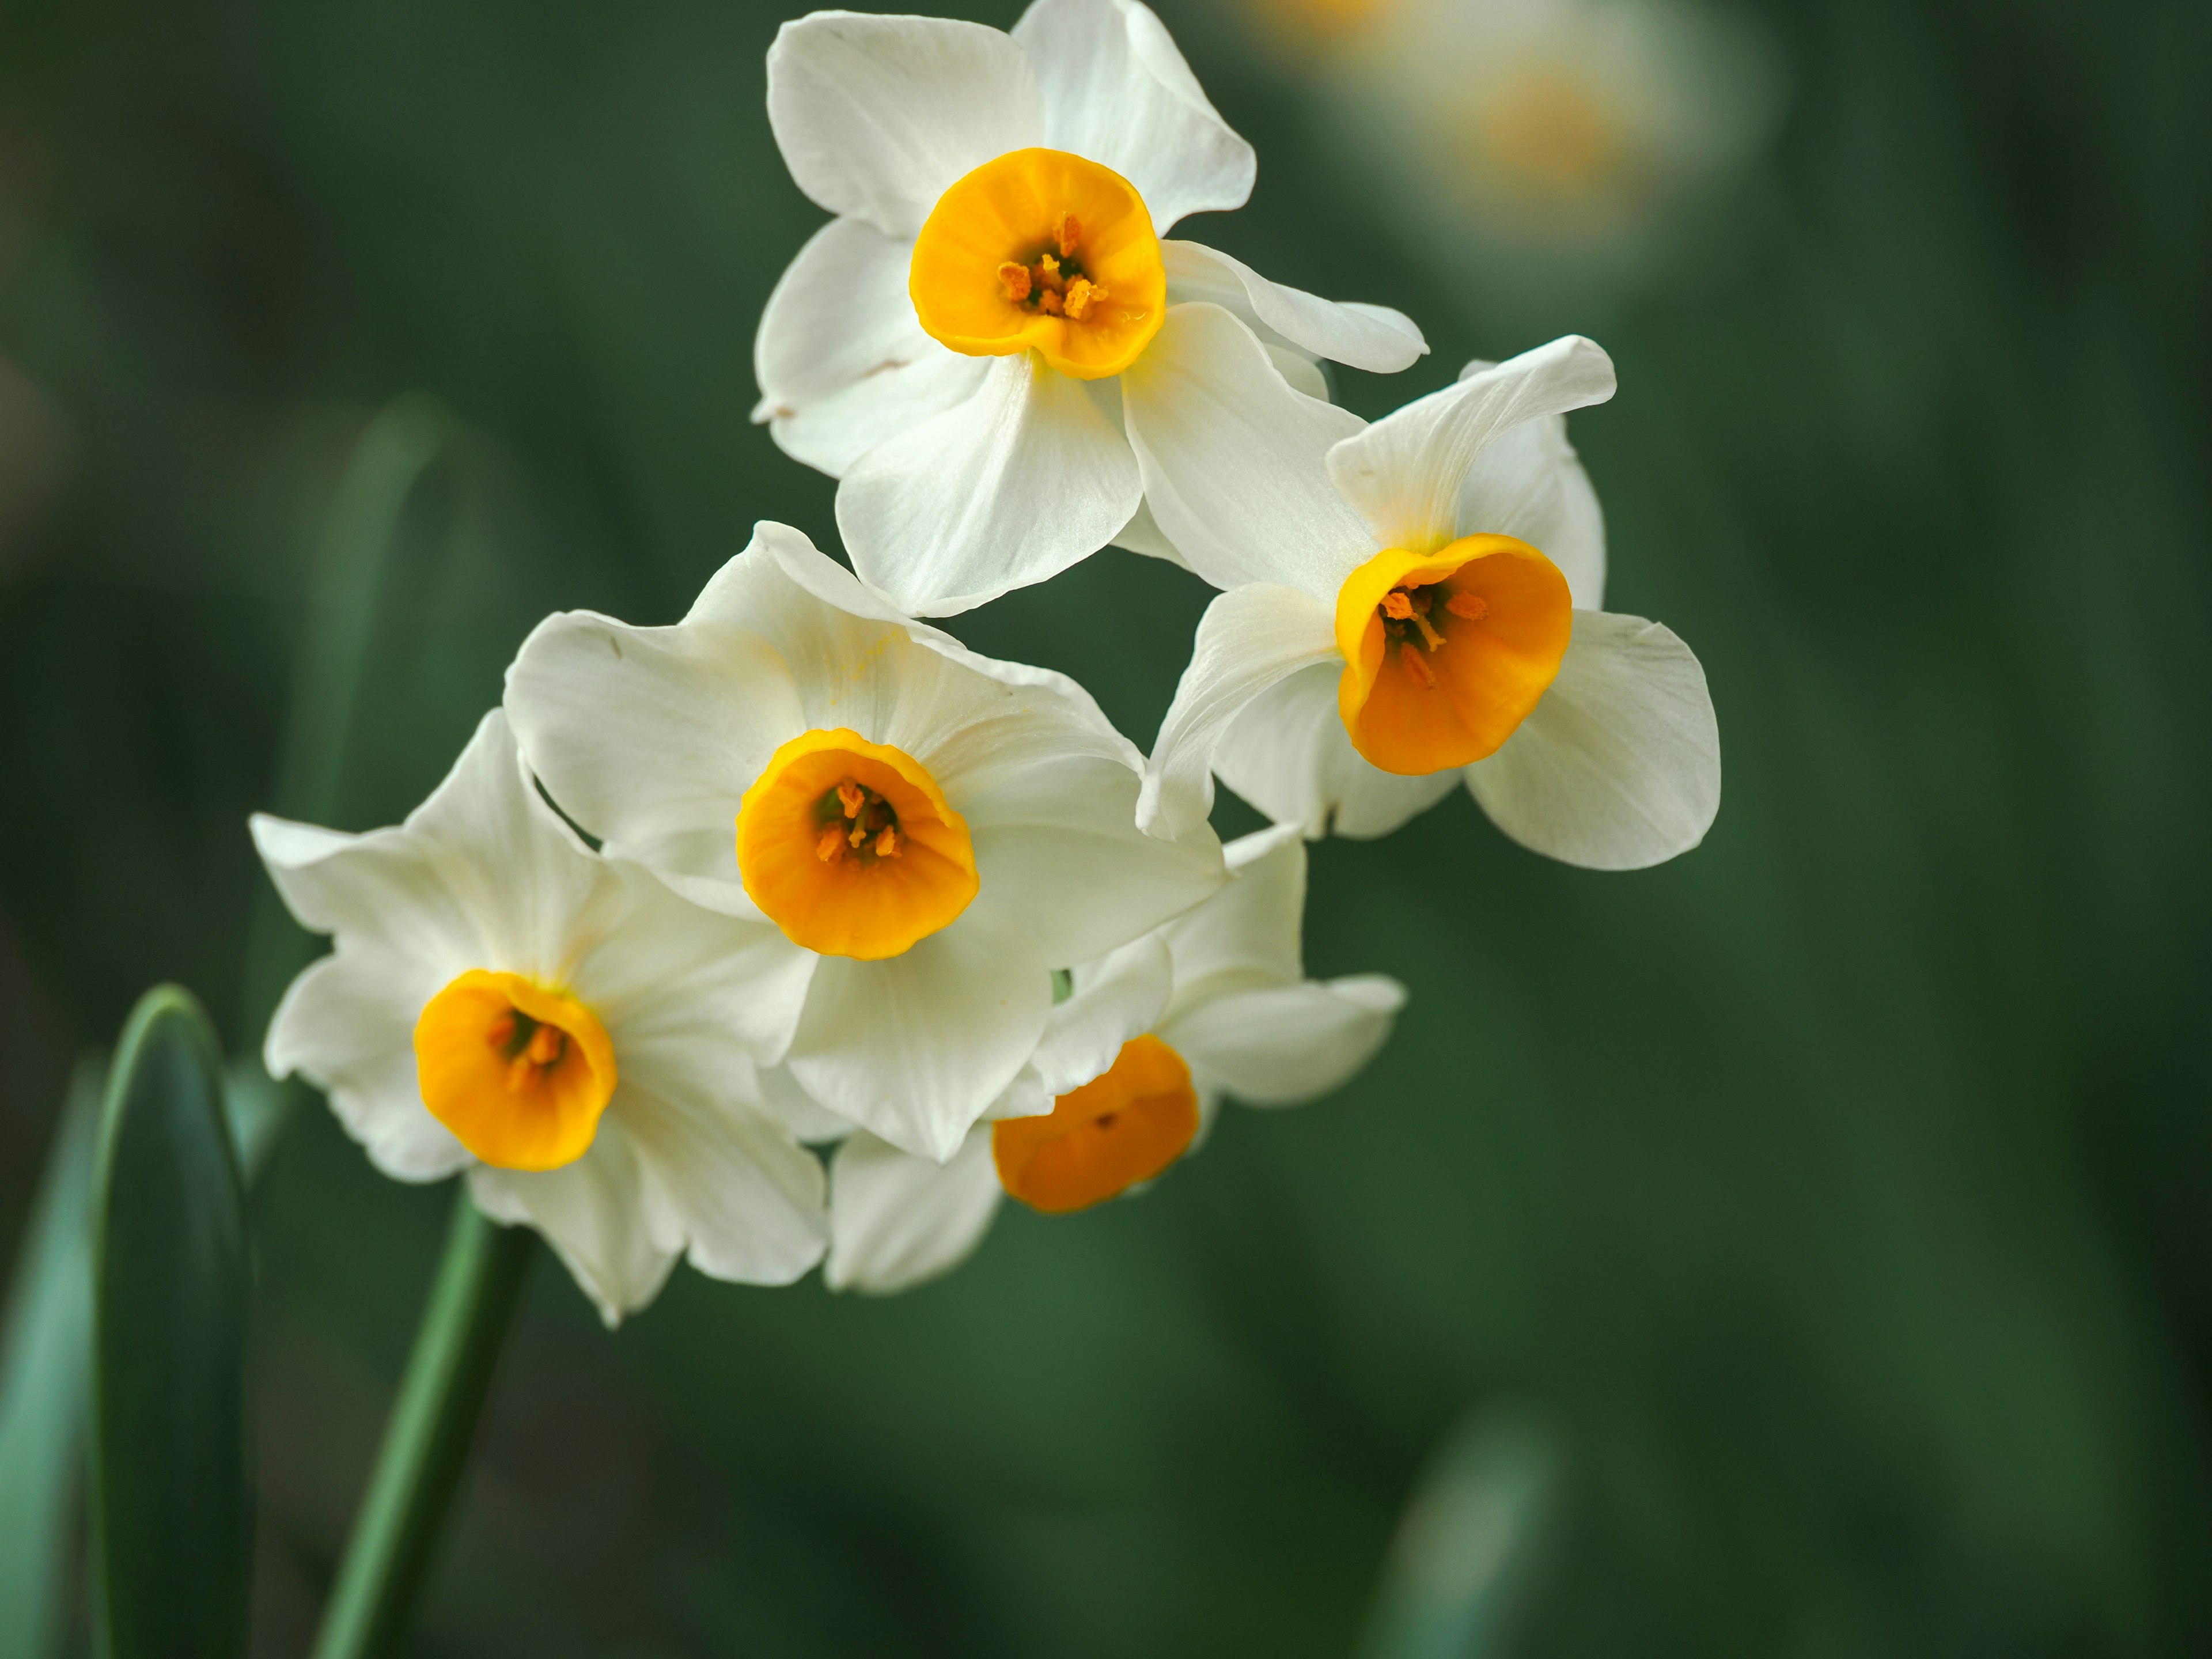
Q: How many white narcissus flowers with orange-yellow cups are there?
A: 5